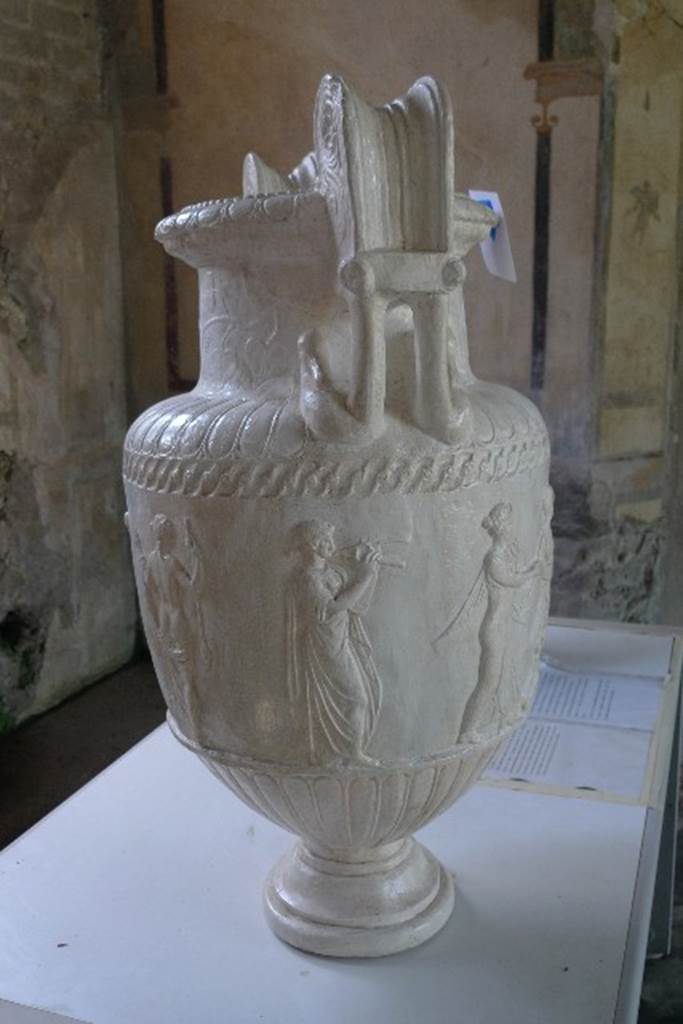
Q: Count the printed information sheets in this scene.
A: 2